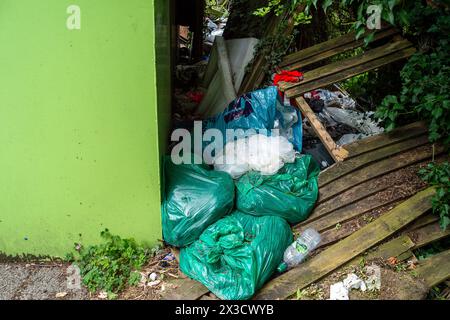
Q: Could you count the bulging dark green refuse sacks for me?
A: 3